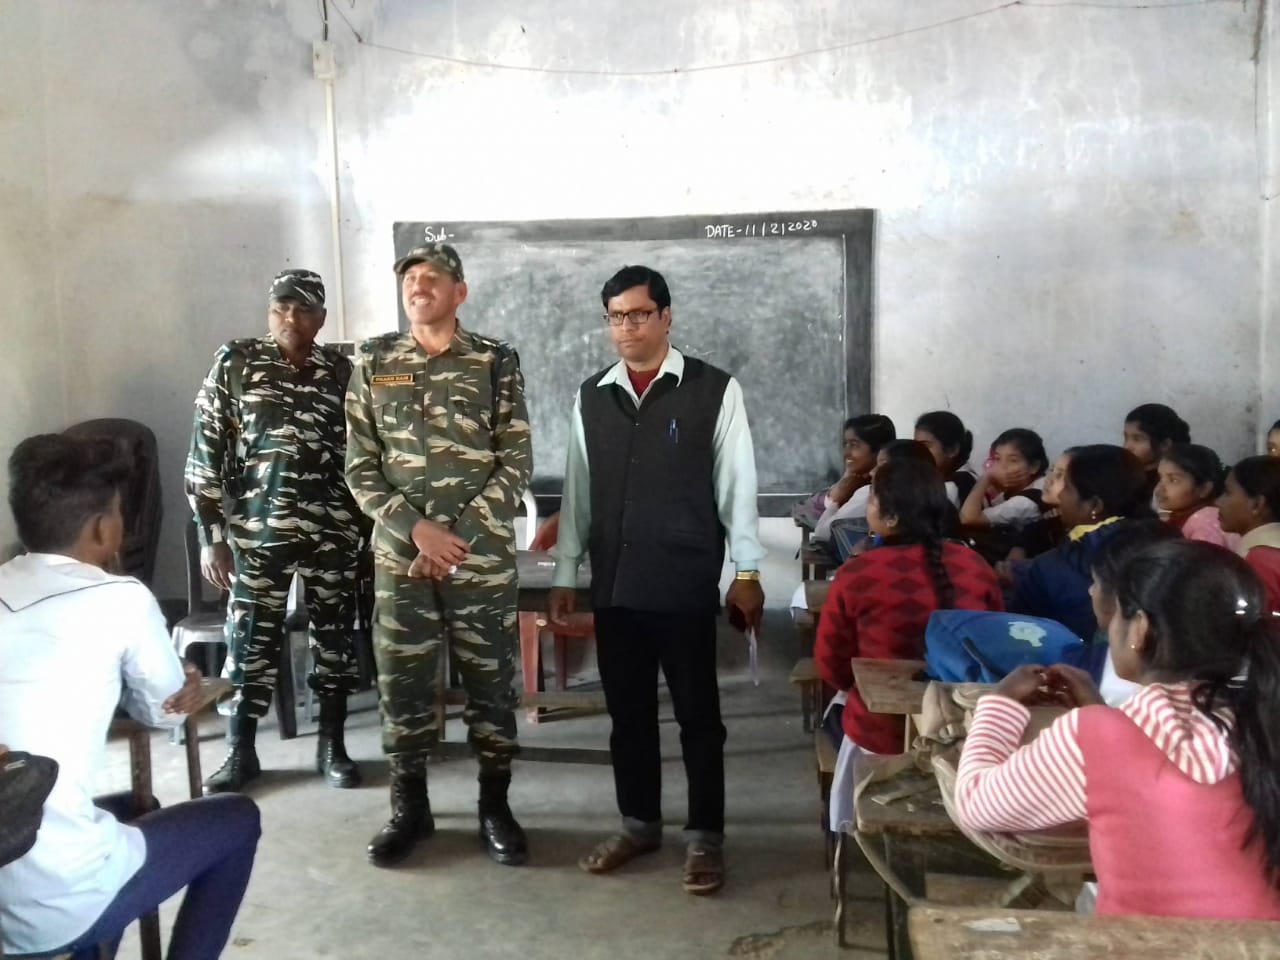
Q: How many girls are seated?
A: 13